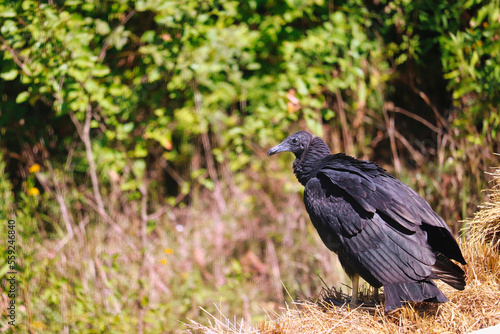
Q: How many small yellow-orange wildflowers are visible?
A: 4